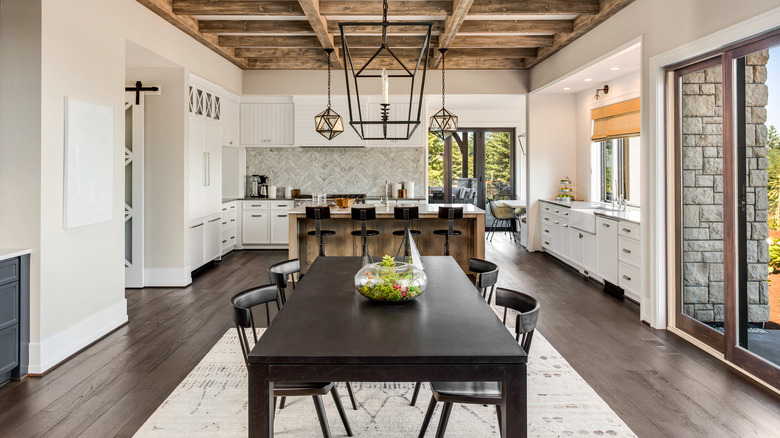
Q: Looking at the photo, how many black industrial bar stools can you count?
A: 4